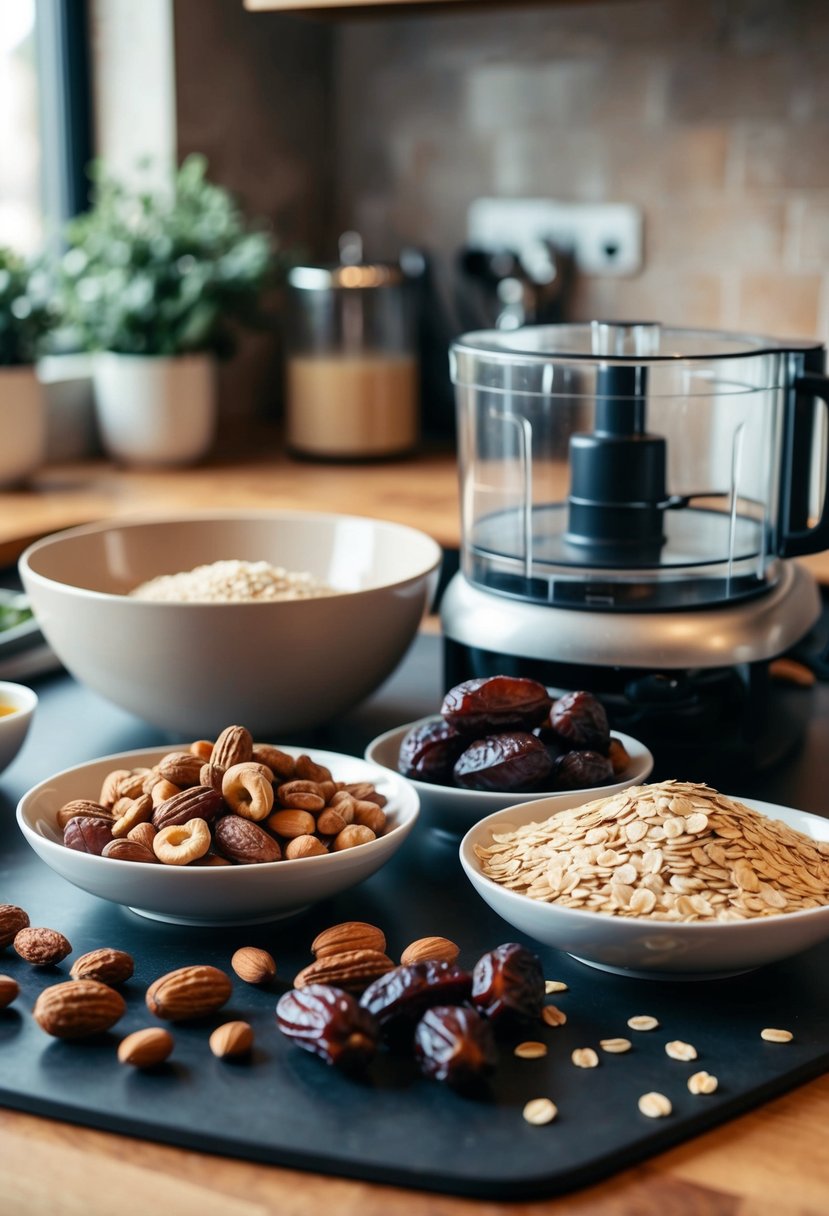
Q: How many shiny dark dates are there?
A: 9